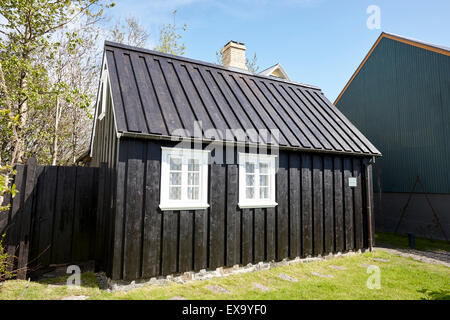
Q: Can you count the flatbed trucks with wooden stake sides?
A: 0